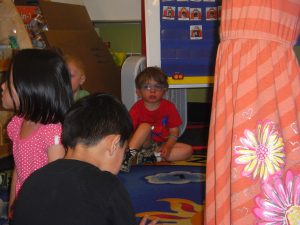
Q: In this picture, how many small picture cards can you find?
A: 5